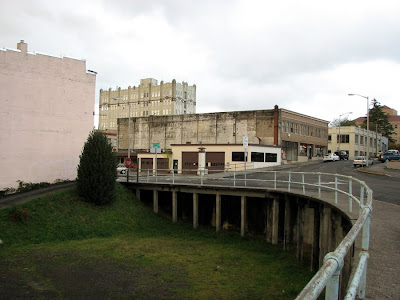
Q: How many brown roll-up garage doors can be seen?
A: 4